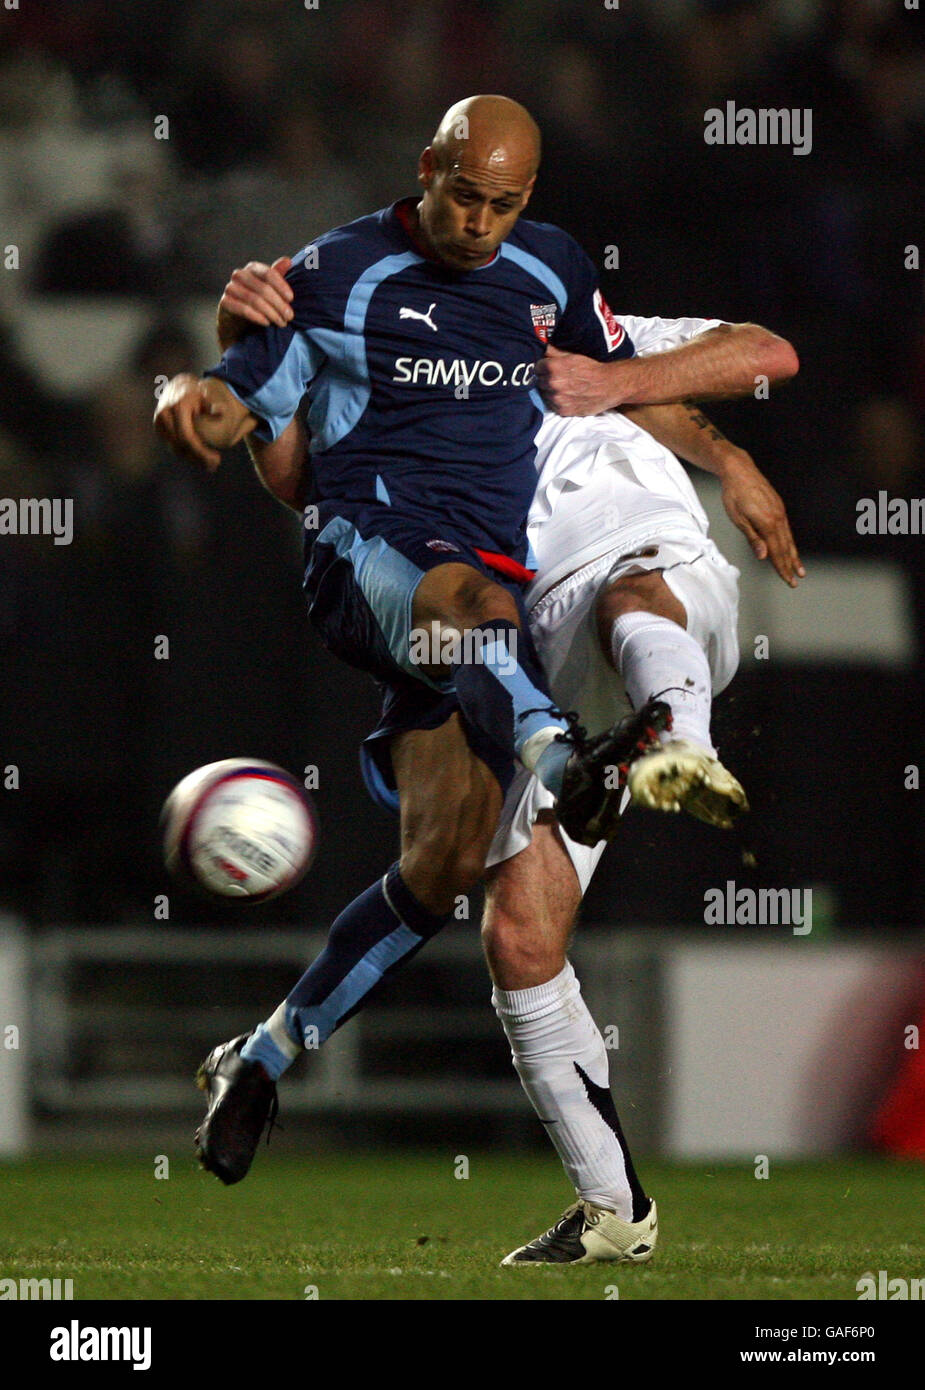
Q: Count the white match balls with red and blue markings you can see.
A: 1